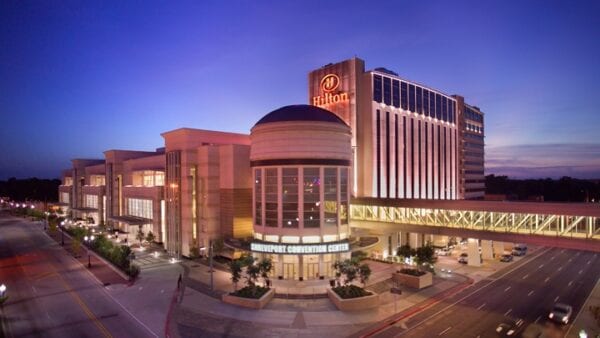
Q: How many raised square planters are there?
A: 3